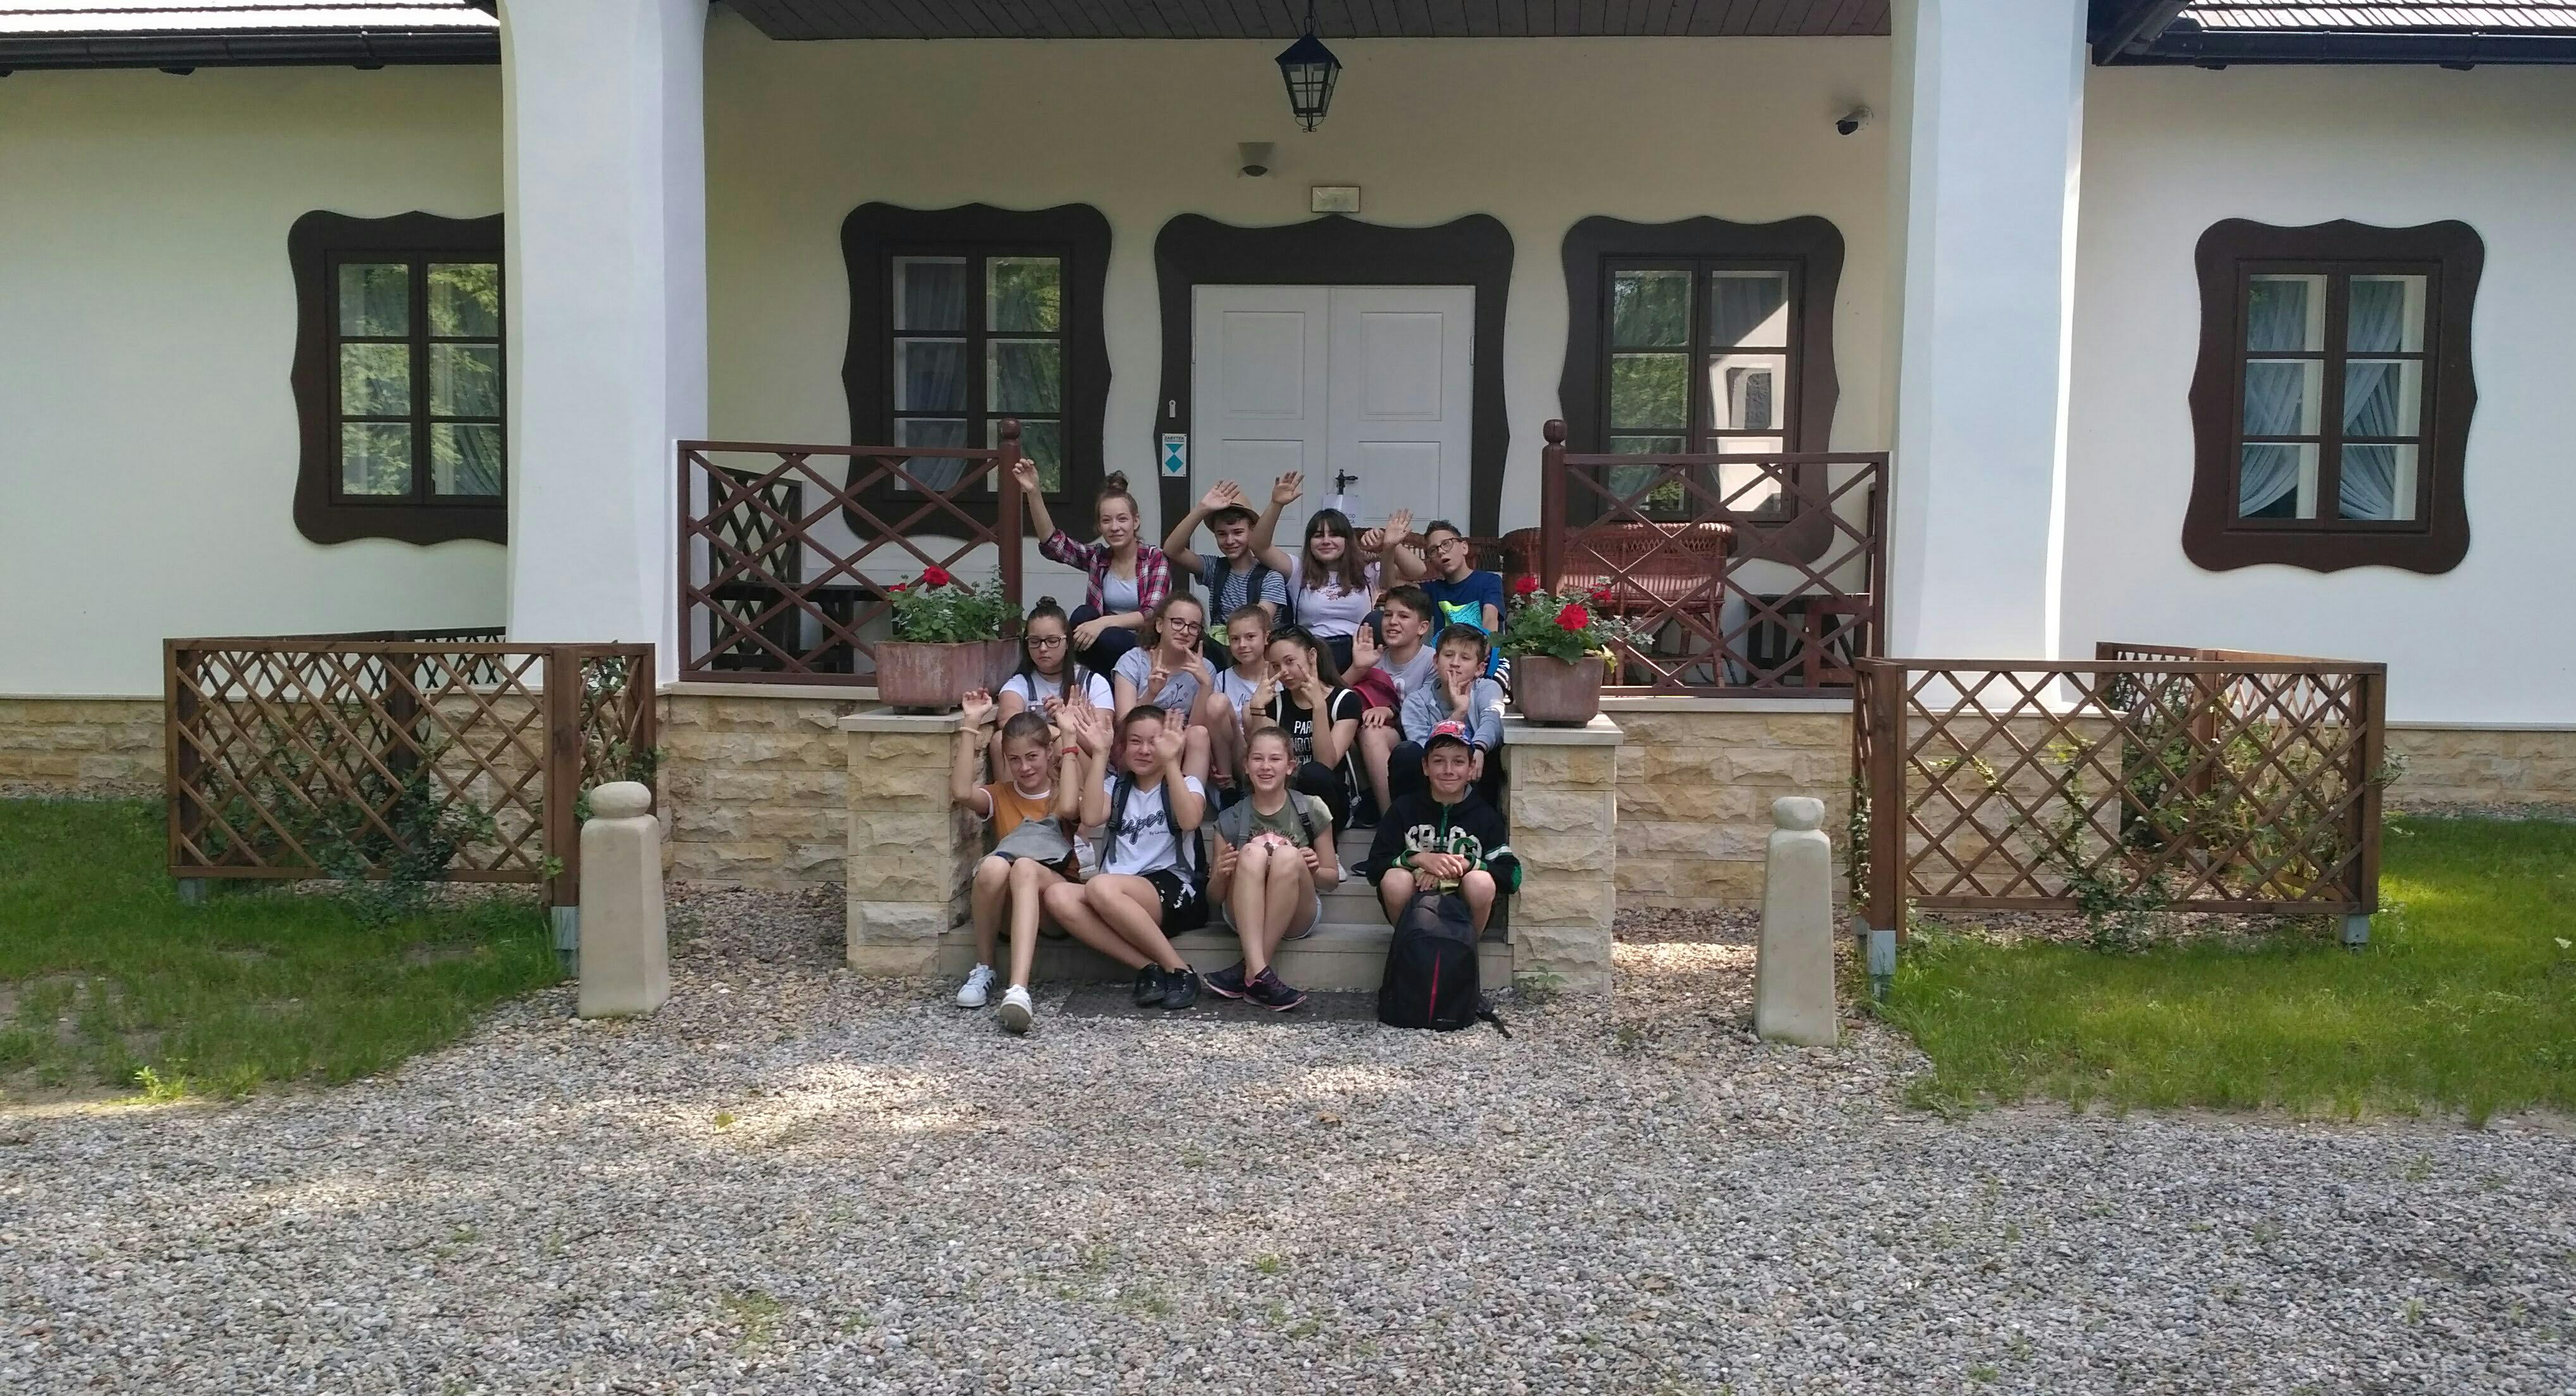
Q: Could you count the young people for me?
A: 14